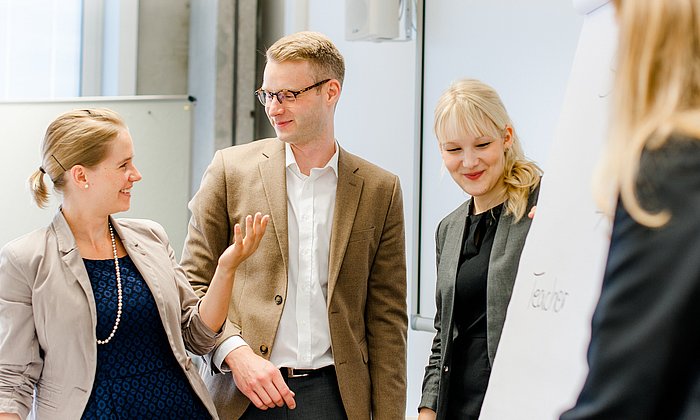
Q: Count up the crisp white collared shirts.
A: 1